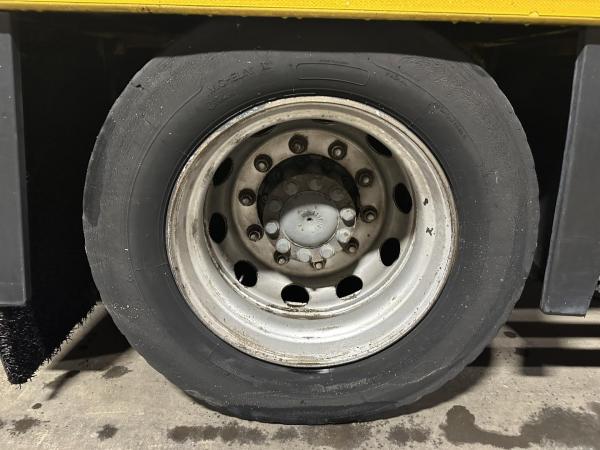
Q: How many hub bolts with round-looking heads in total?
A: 10